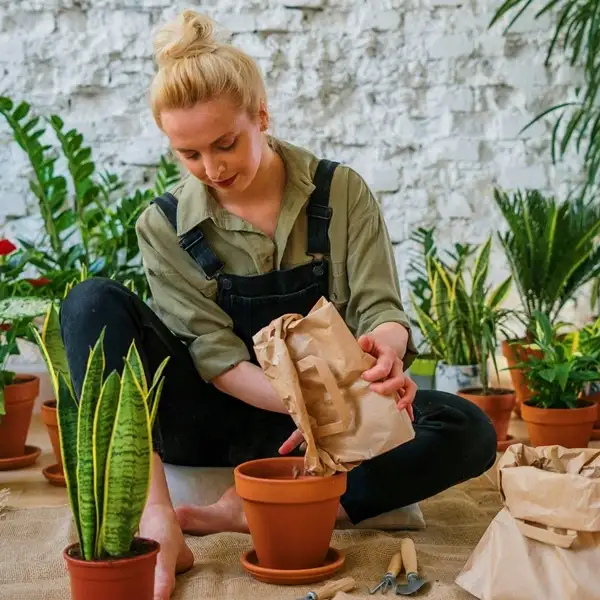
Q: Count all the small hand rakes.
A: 1